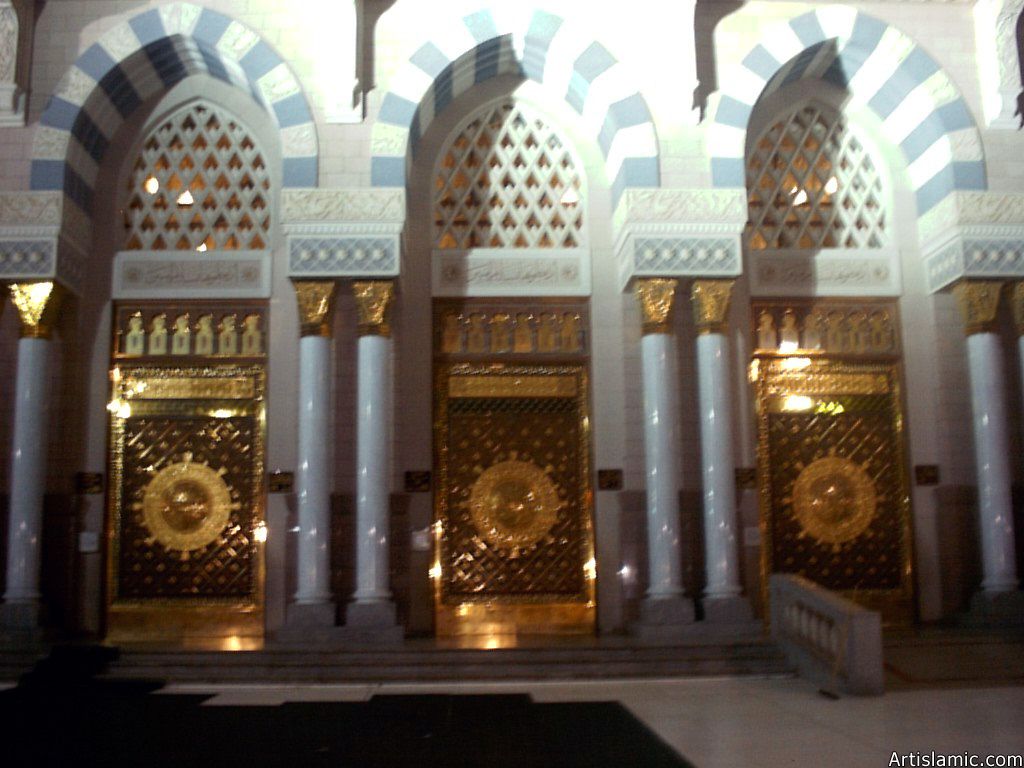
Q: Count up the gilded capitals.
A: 7